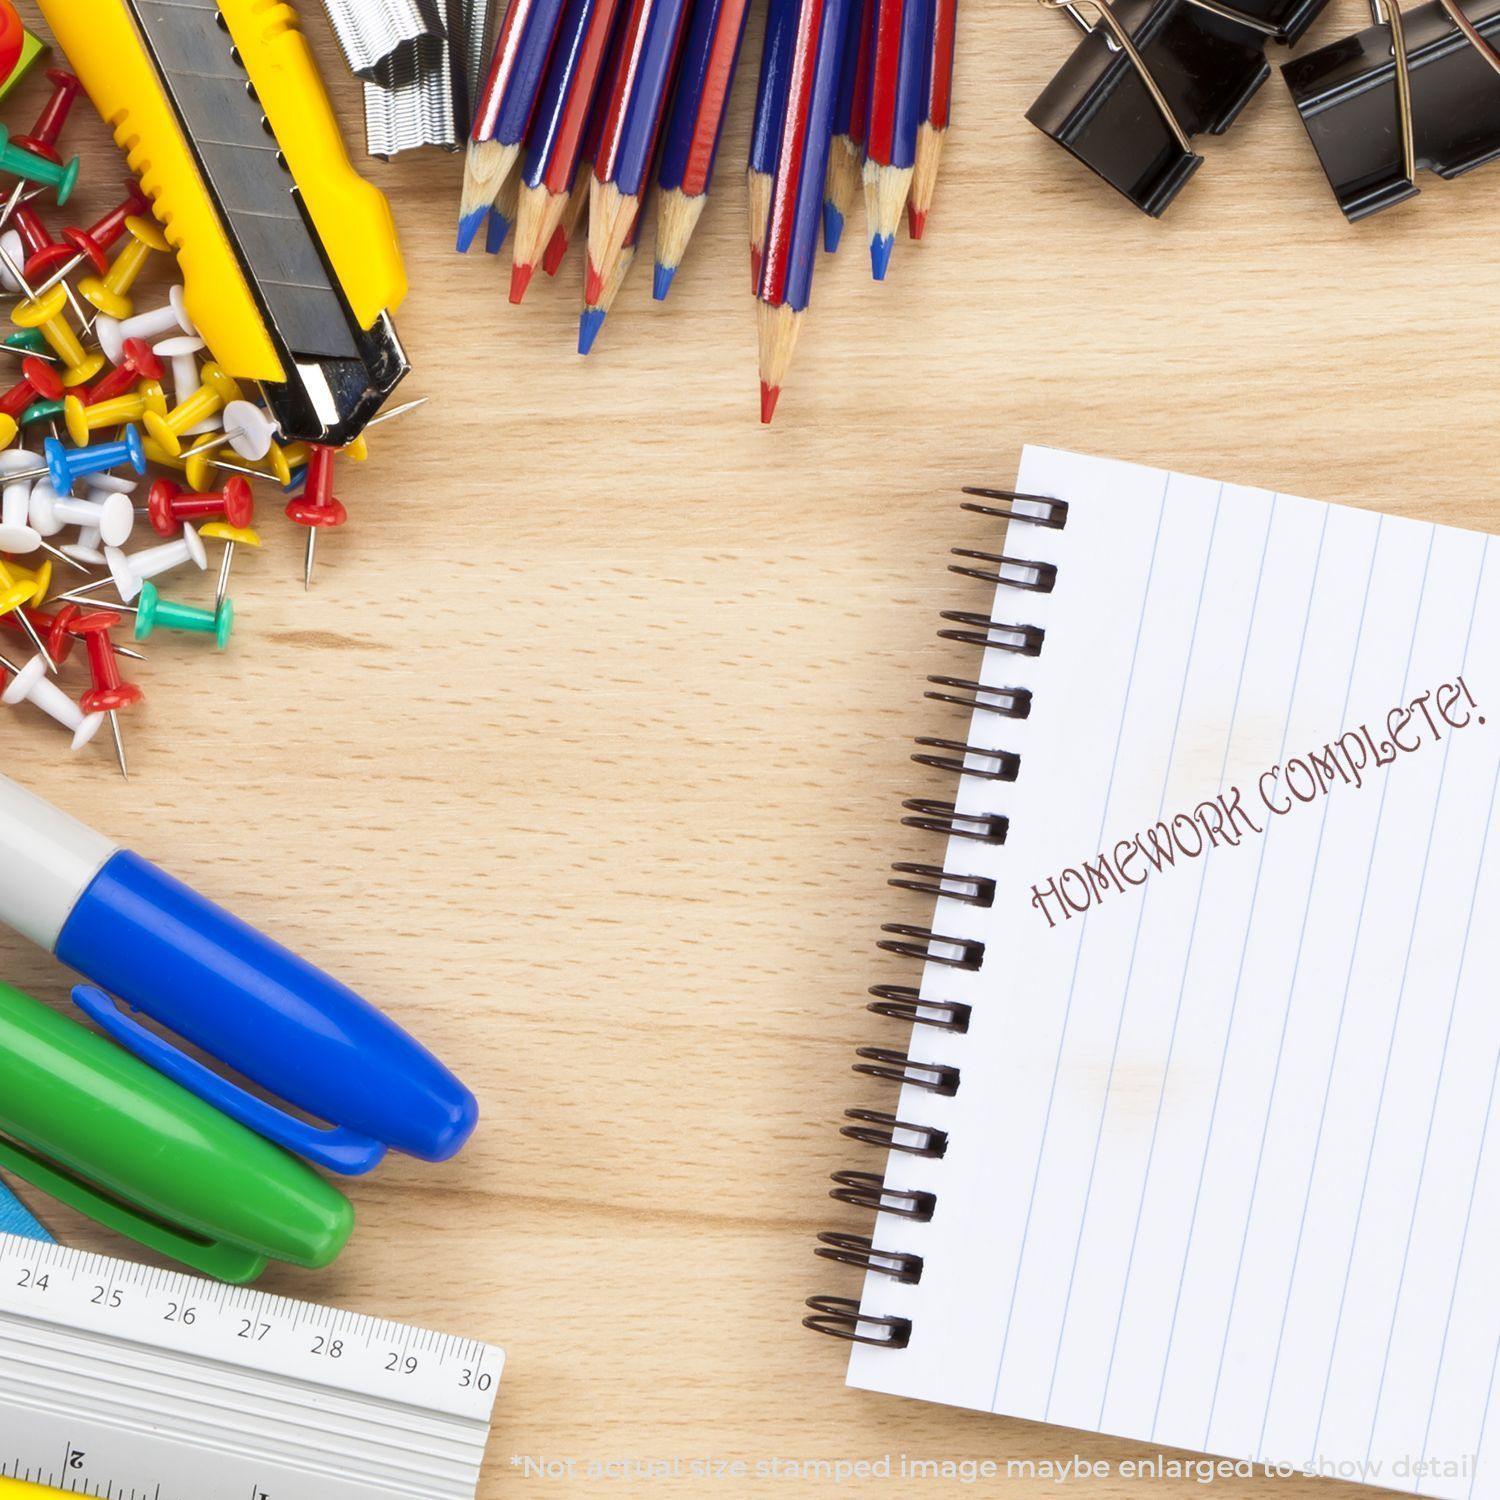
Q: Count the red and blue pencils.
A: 12